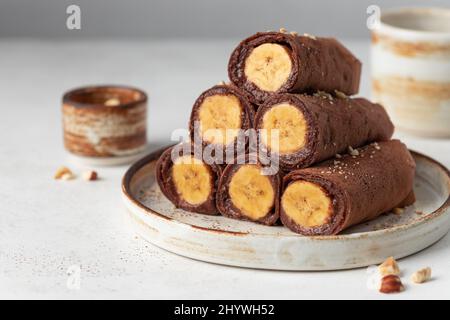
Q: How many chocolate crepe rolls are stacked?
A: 6